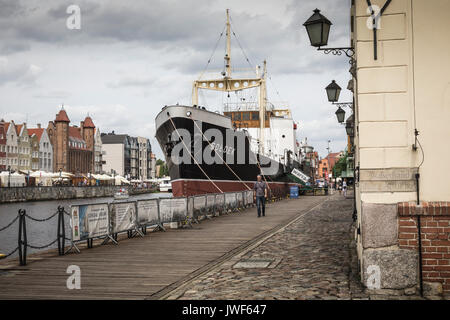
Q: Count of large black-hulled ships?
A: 1